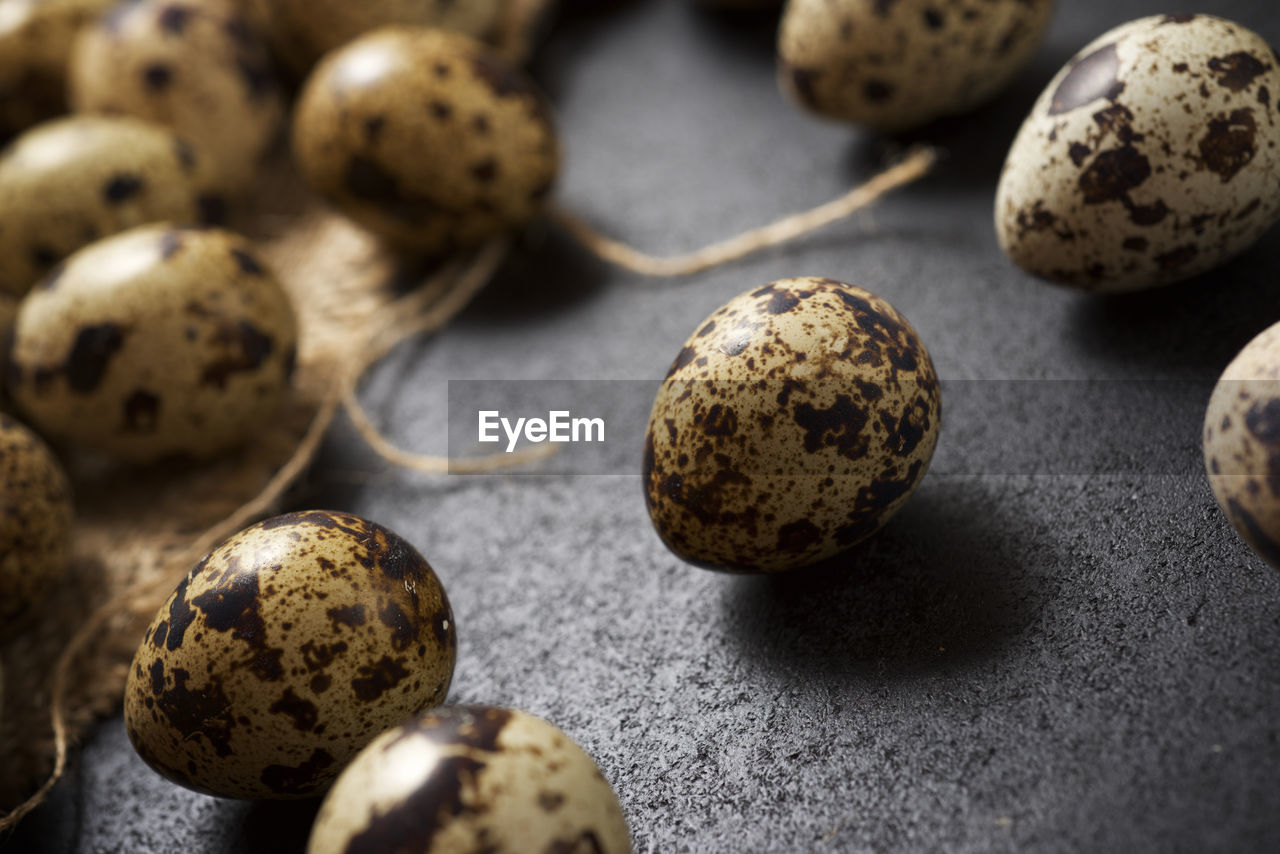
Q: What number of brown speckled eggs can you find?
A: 13